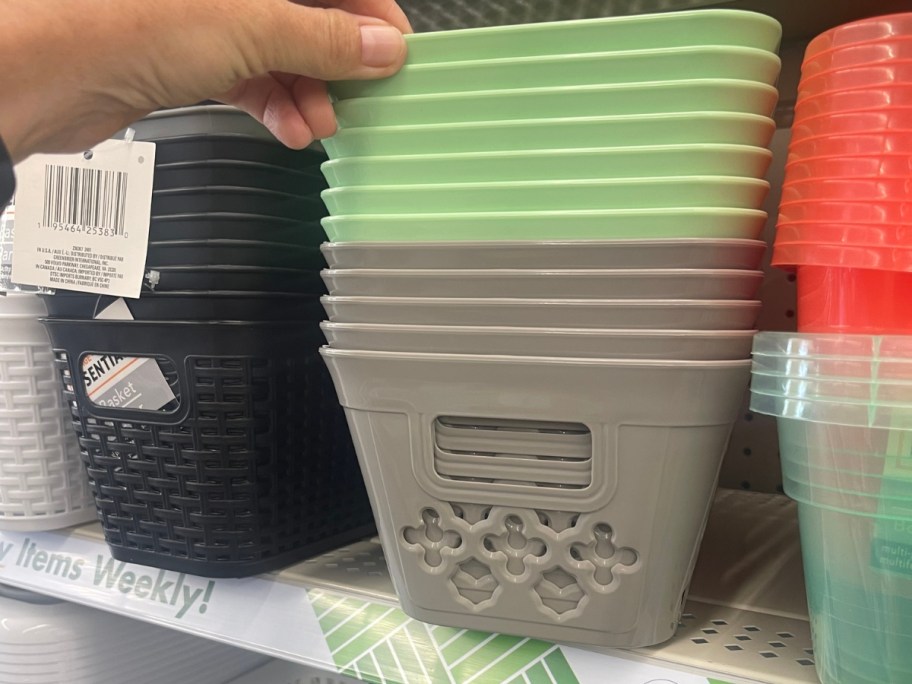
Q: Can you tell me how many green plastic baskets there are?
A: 7